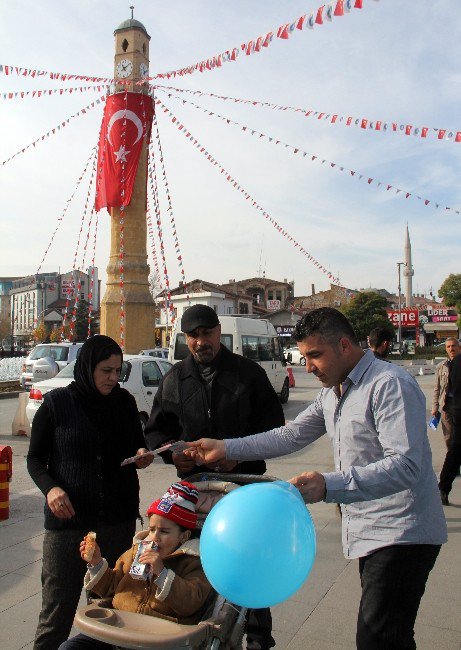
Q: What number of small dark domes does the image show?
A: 1